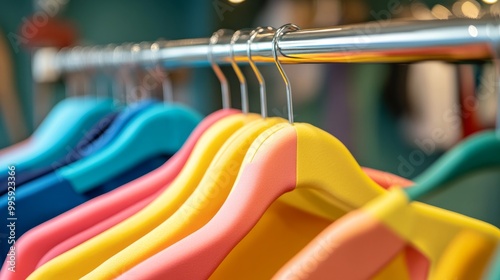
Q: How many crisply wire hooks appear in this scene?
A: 4